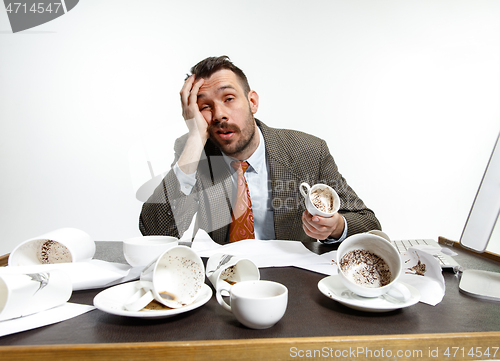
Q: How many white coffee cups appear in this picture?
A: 8